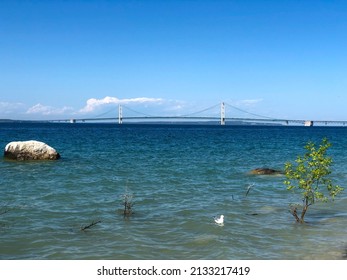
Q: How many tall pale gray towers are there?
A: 2